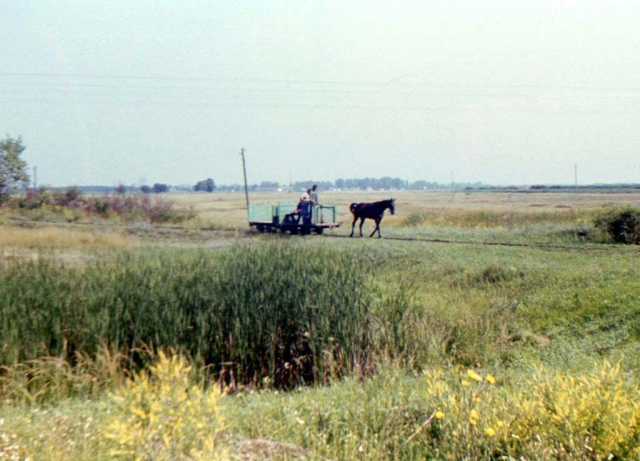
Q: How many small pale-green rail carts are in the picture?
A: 1